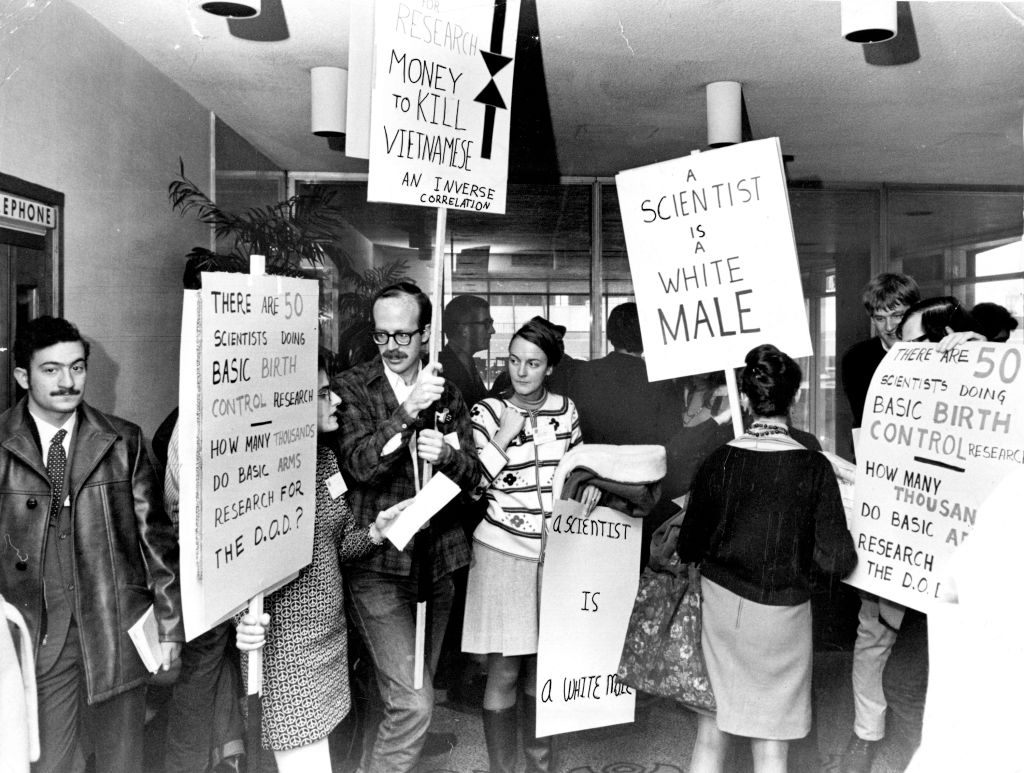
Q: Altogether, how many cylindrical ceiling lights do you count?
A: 4